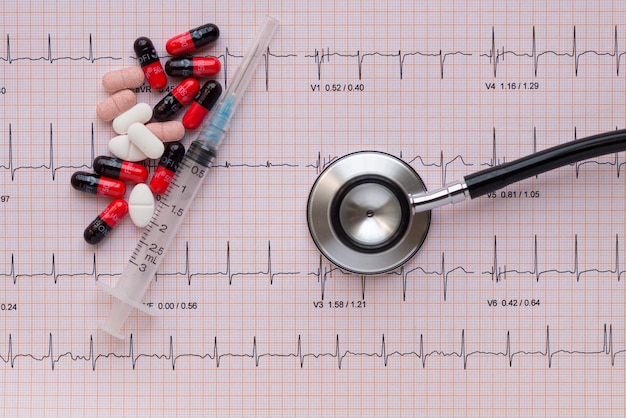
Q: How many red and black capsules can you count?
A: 9